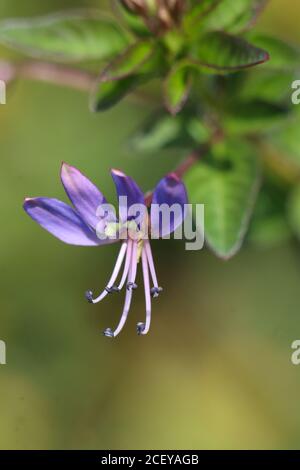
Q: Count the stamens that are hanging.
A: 6